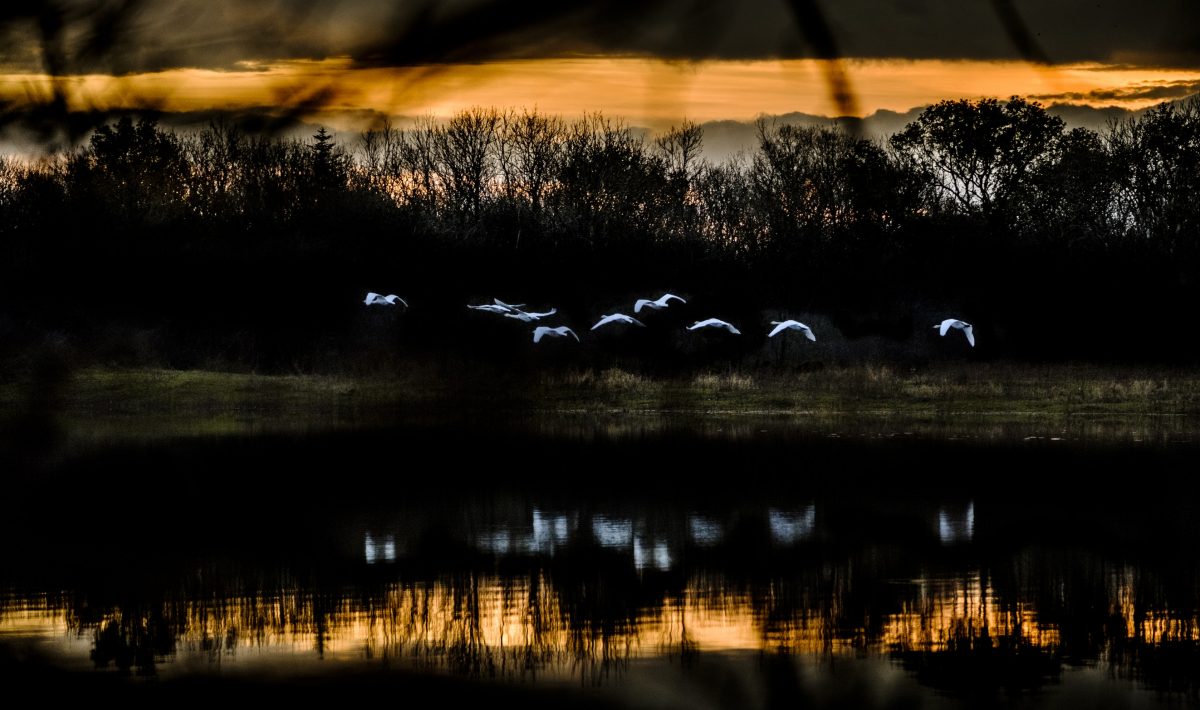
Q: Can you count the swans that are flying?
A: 9